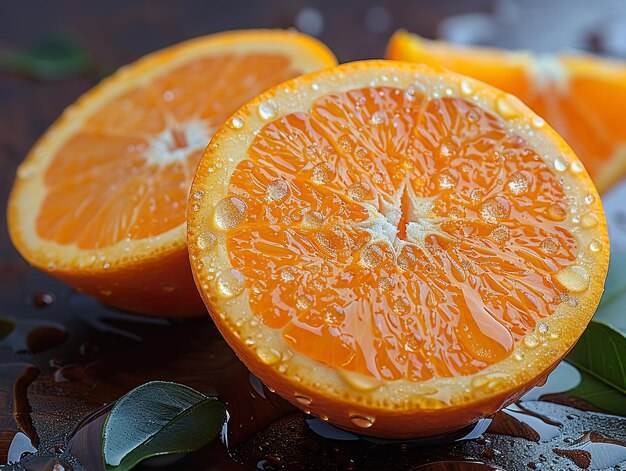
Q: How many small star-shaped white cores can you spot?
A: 2